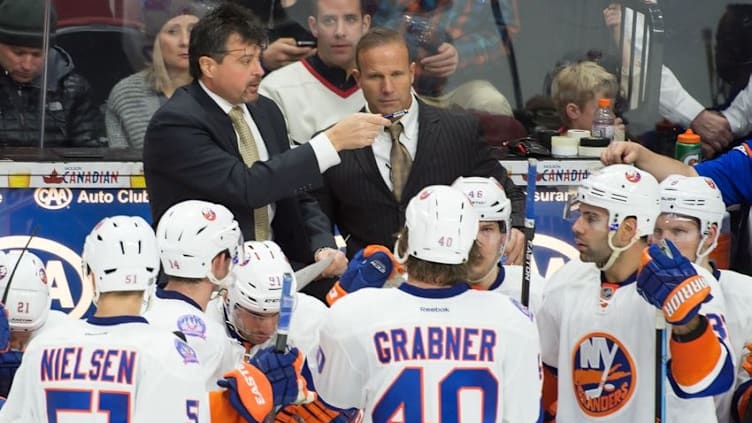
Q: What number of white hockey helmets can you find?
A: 8